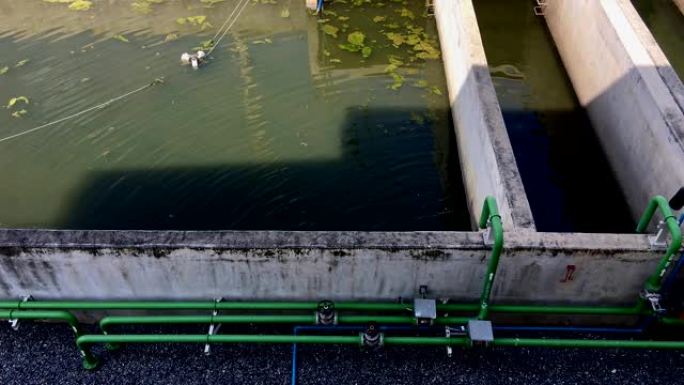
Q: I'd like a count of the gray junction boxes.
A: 2